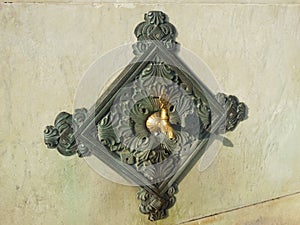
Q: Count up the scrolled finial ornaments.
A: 4